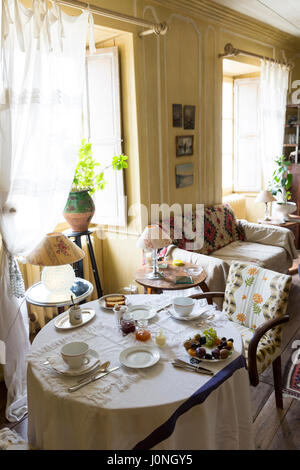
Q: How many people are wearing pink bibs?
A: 0